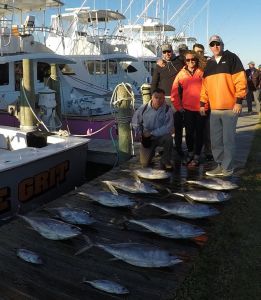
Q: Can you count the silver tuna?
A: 12